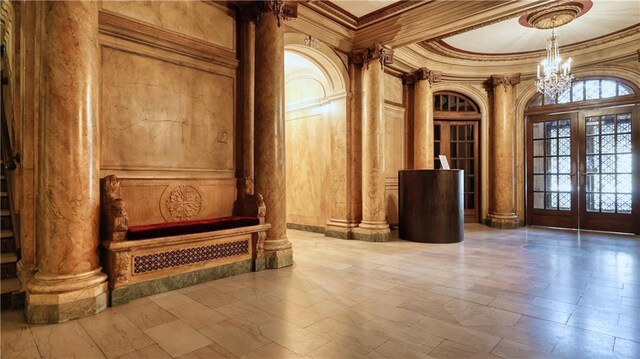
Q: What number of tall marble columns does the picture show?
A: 5